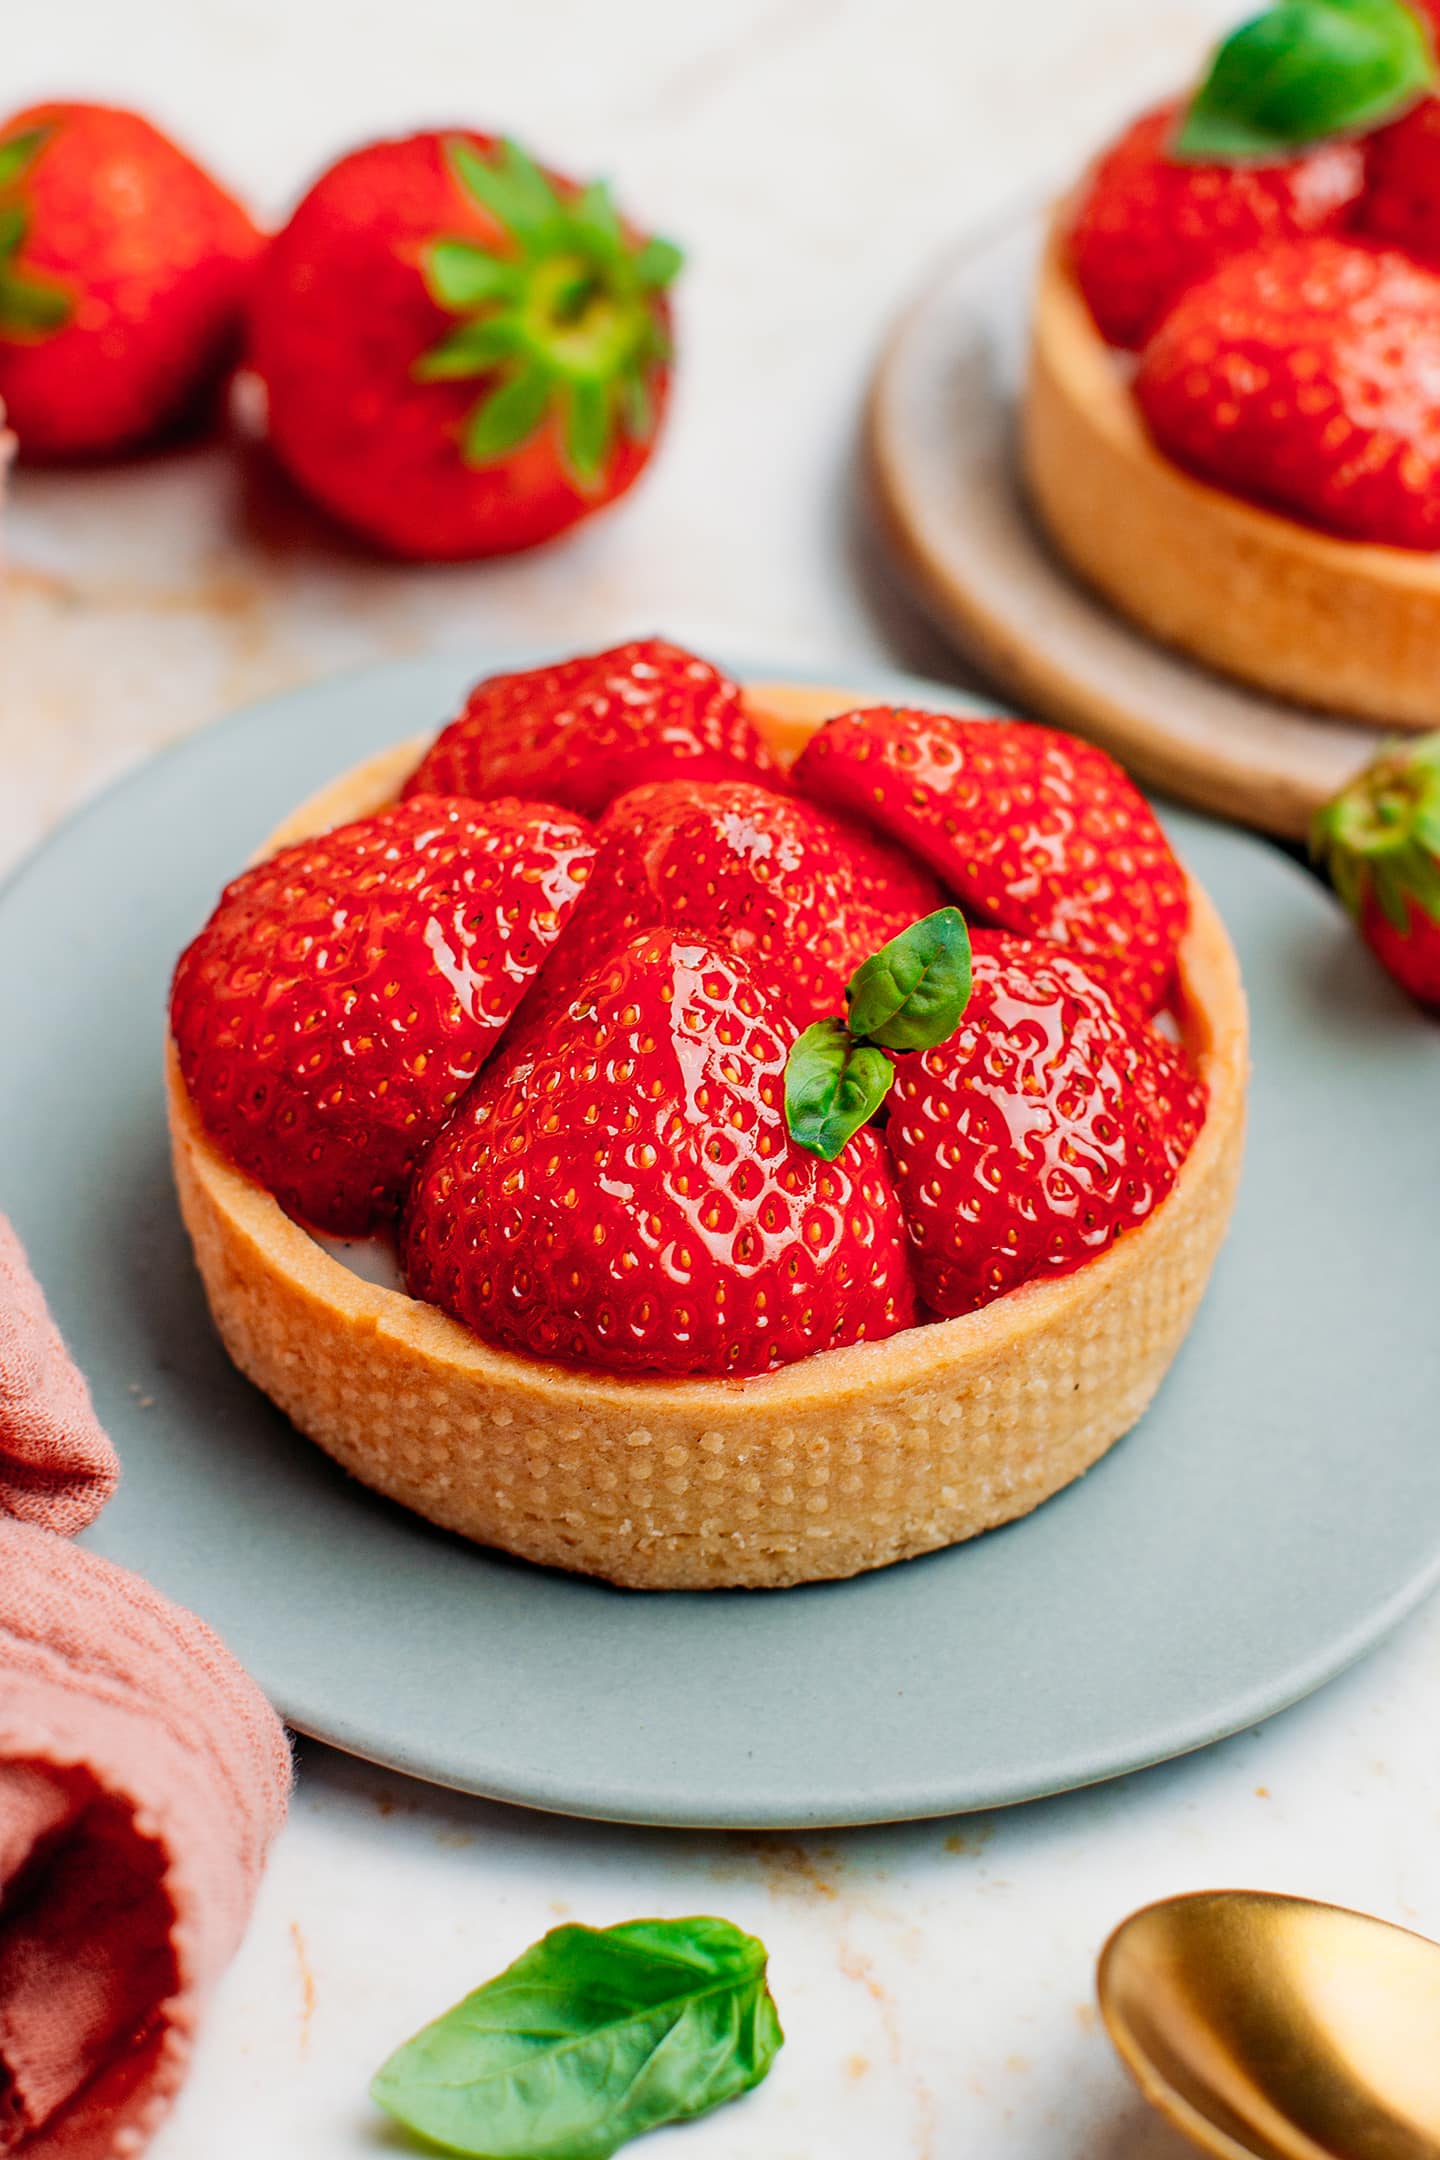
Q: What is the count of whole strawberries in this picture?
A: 3